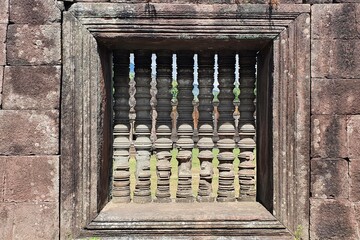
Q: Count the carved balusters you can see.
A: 7